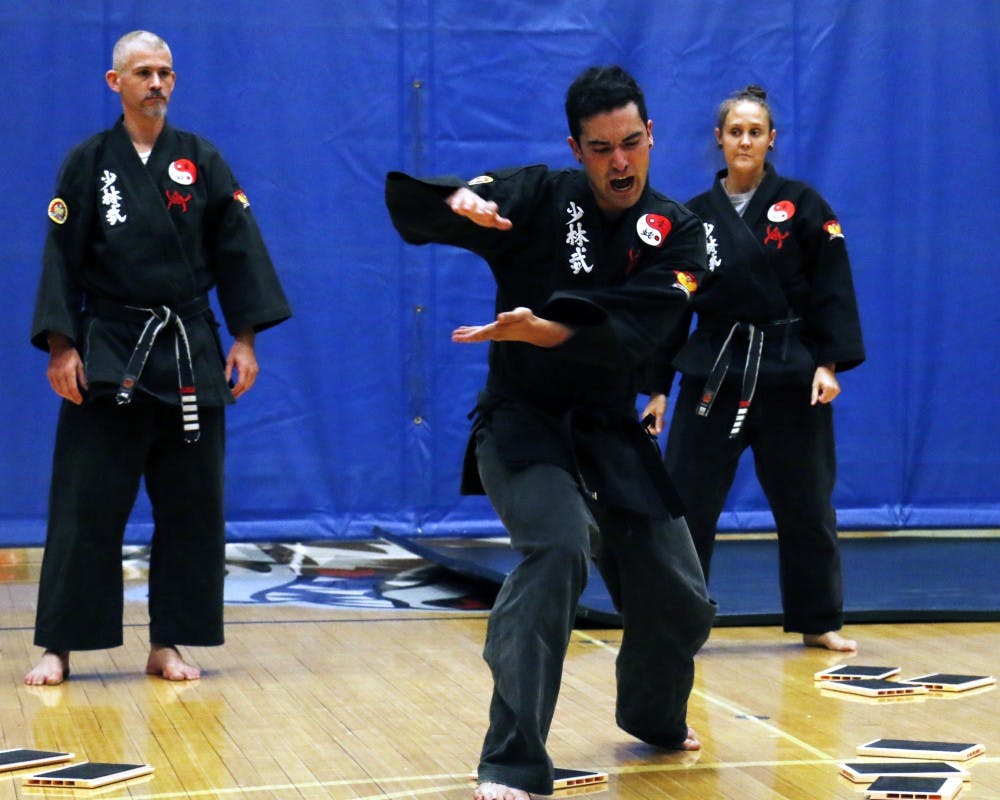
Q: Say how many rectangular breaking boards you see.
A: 9